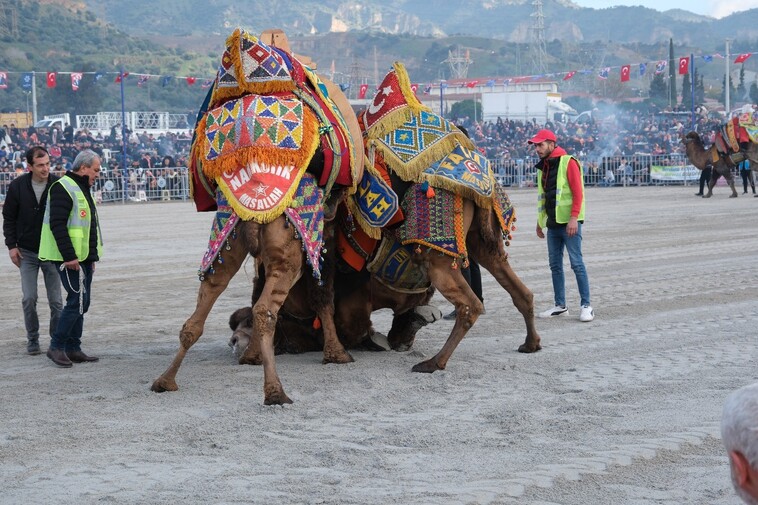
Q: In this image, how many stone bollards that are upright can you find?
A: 0